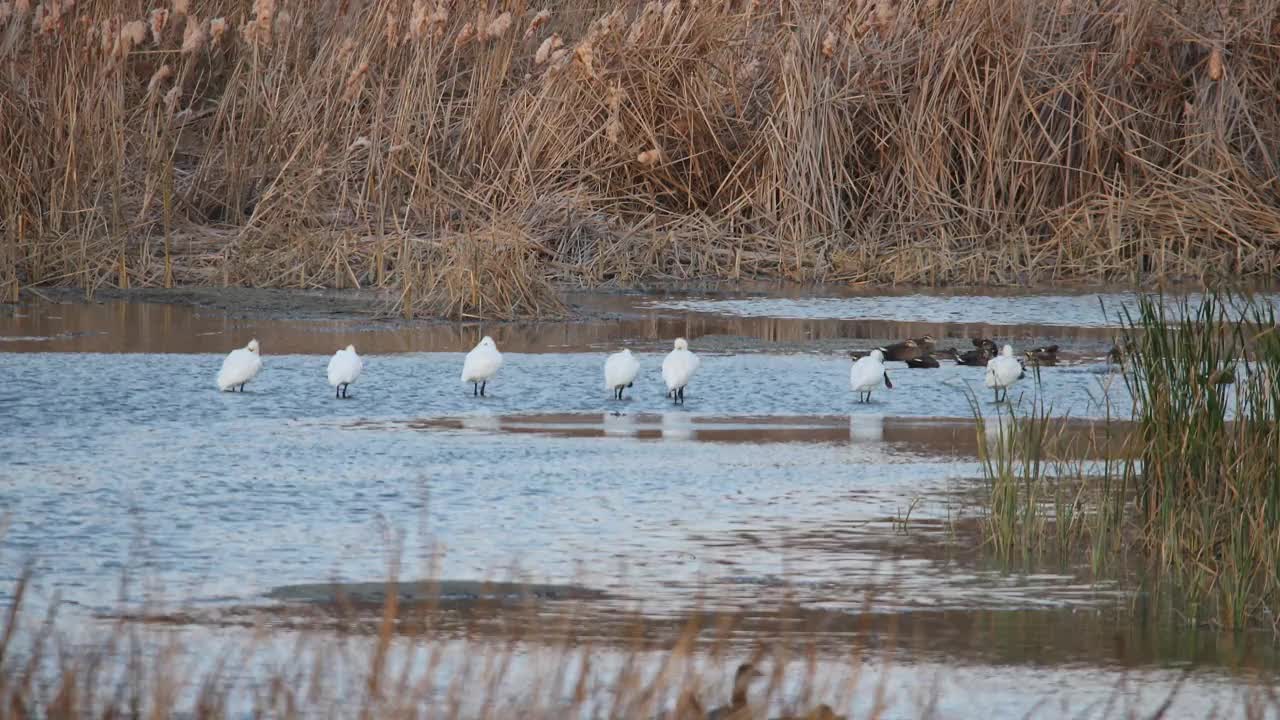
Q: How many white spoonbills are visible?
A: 7